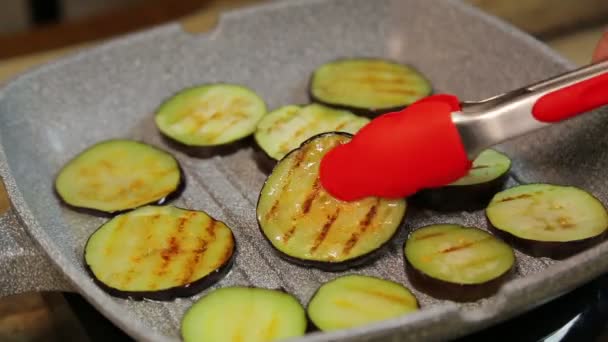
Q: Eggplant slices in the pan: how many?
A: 11